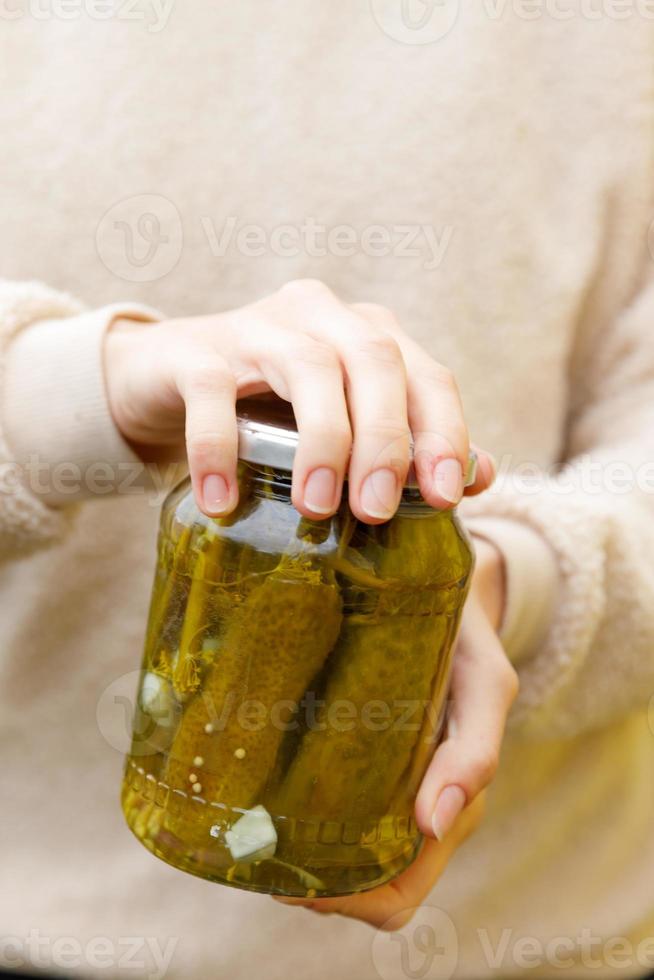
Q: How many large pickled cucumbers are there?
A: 2